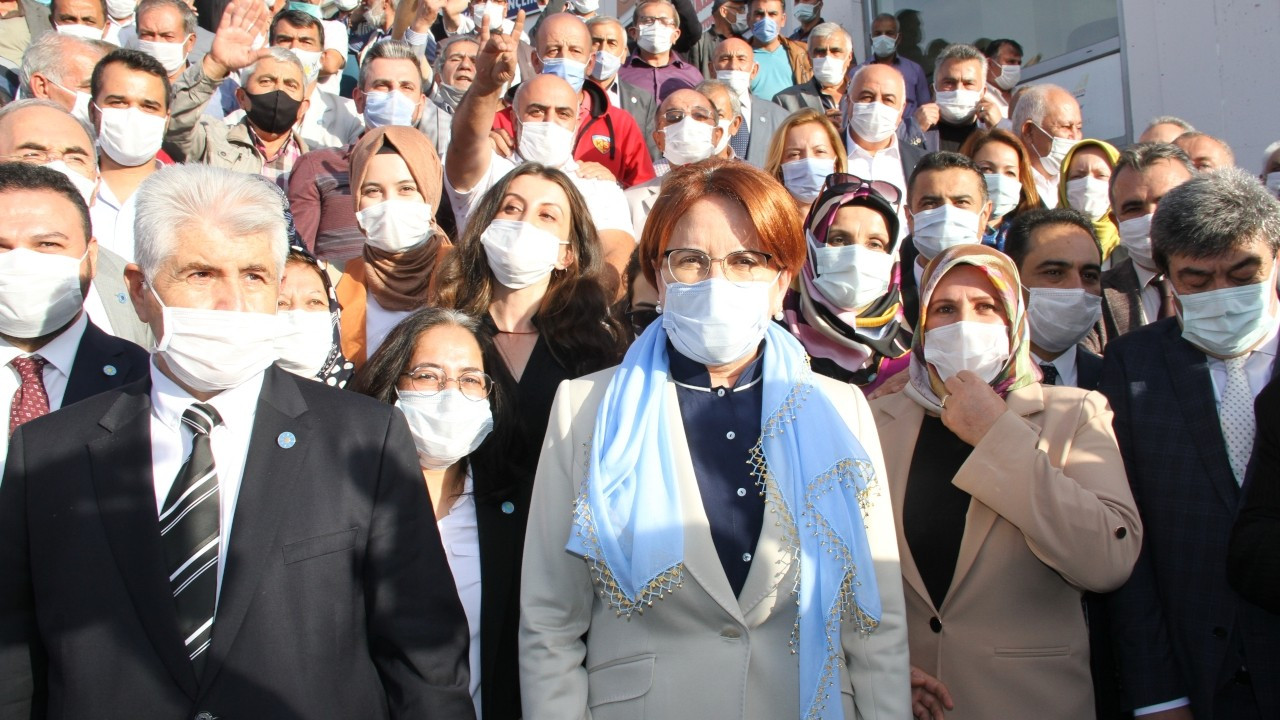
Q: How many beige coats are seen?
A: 2